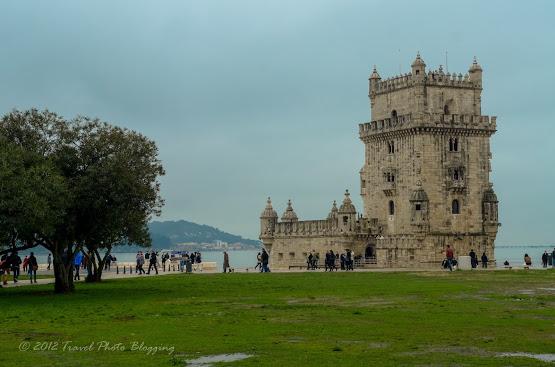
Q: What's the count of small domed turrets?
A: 9